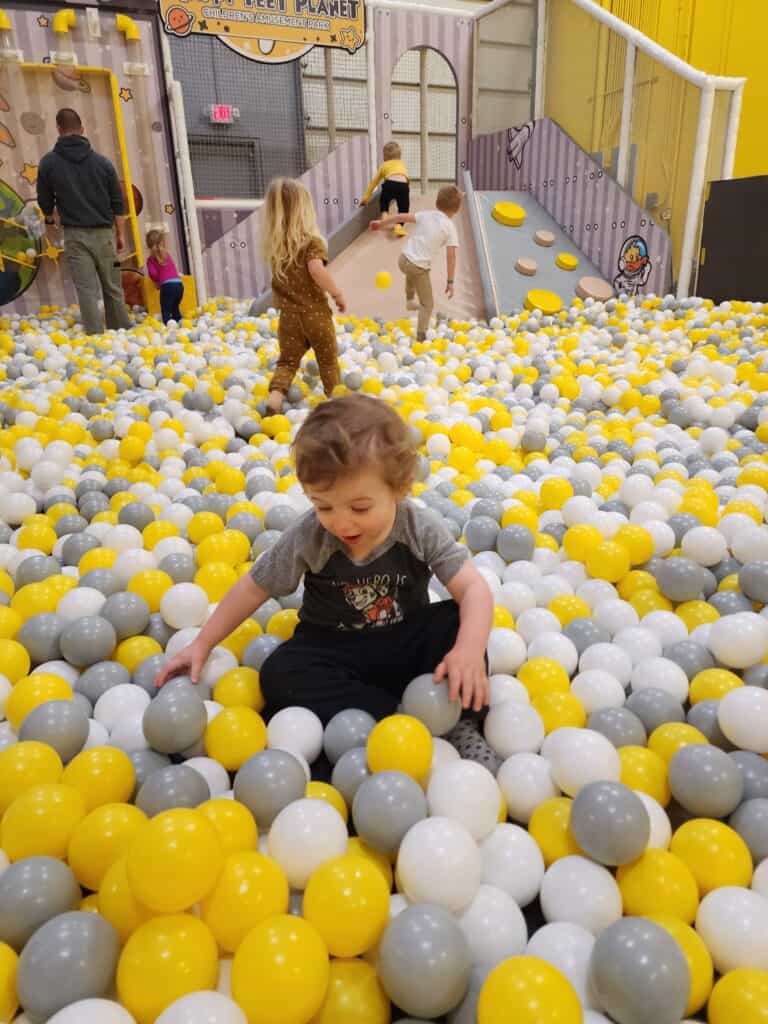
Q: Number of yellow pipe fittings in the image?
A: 3